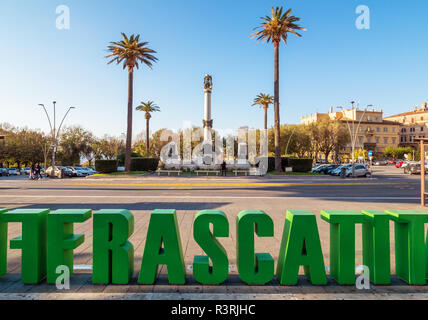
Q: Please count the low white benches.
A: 3